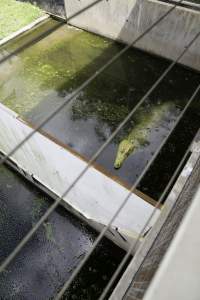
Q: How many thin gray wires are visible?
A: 5